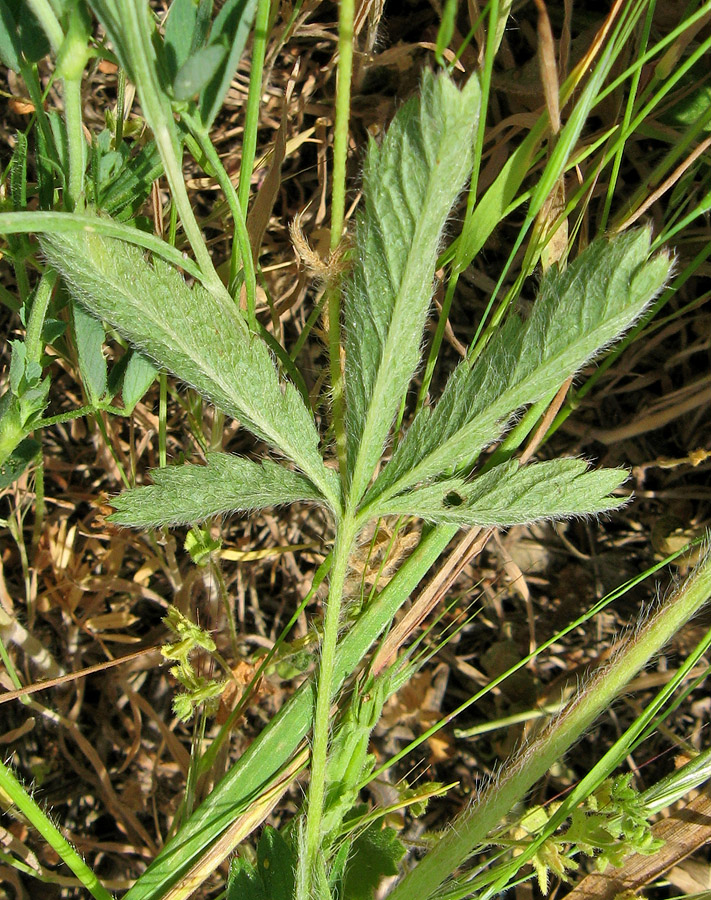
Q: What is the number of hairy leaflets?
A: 5